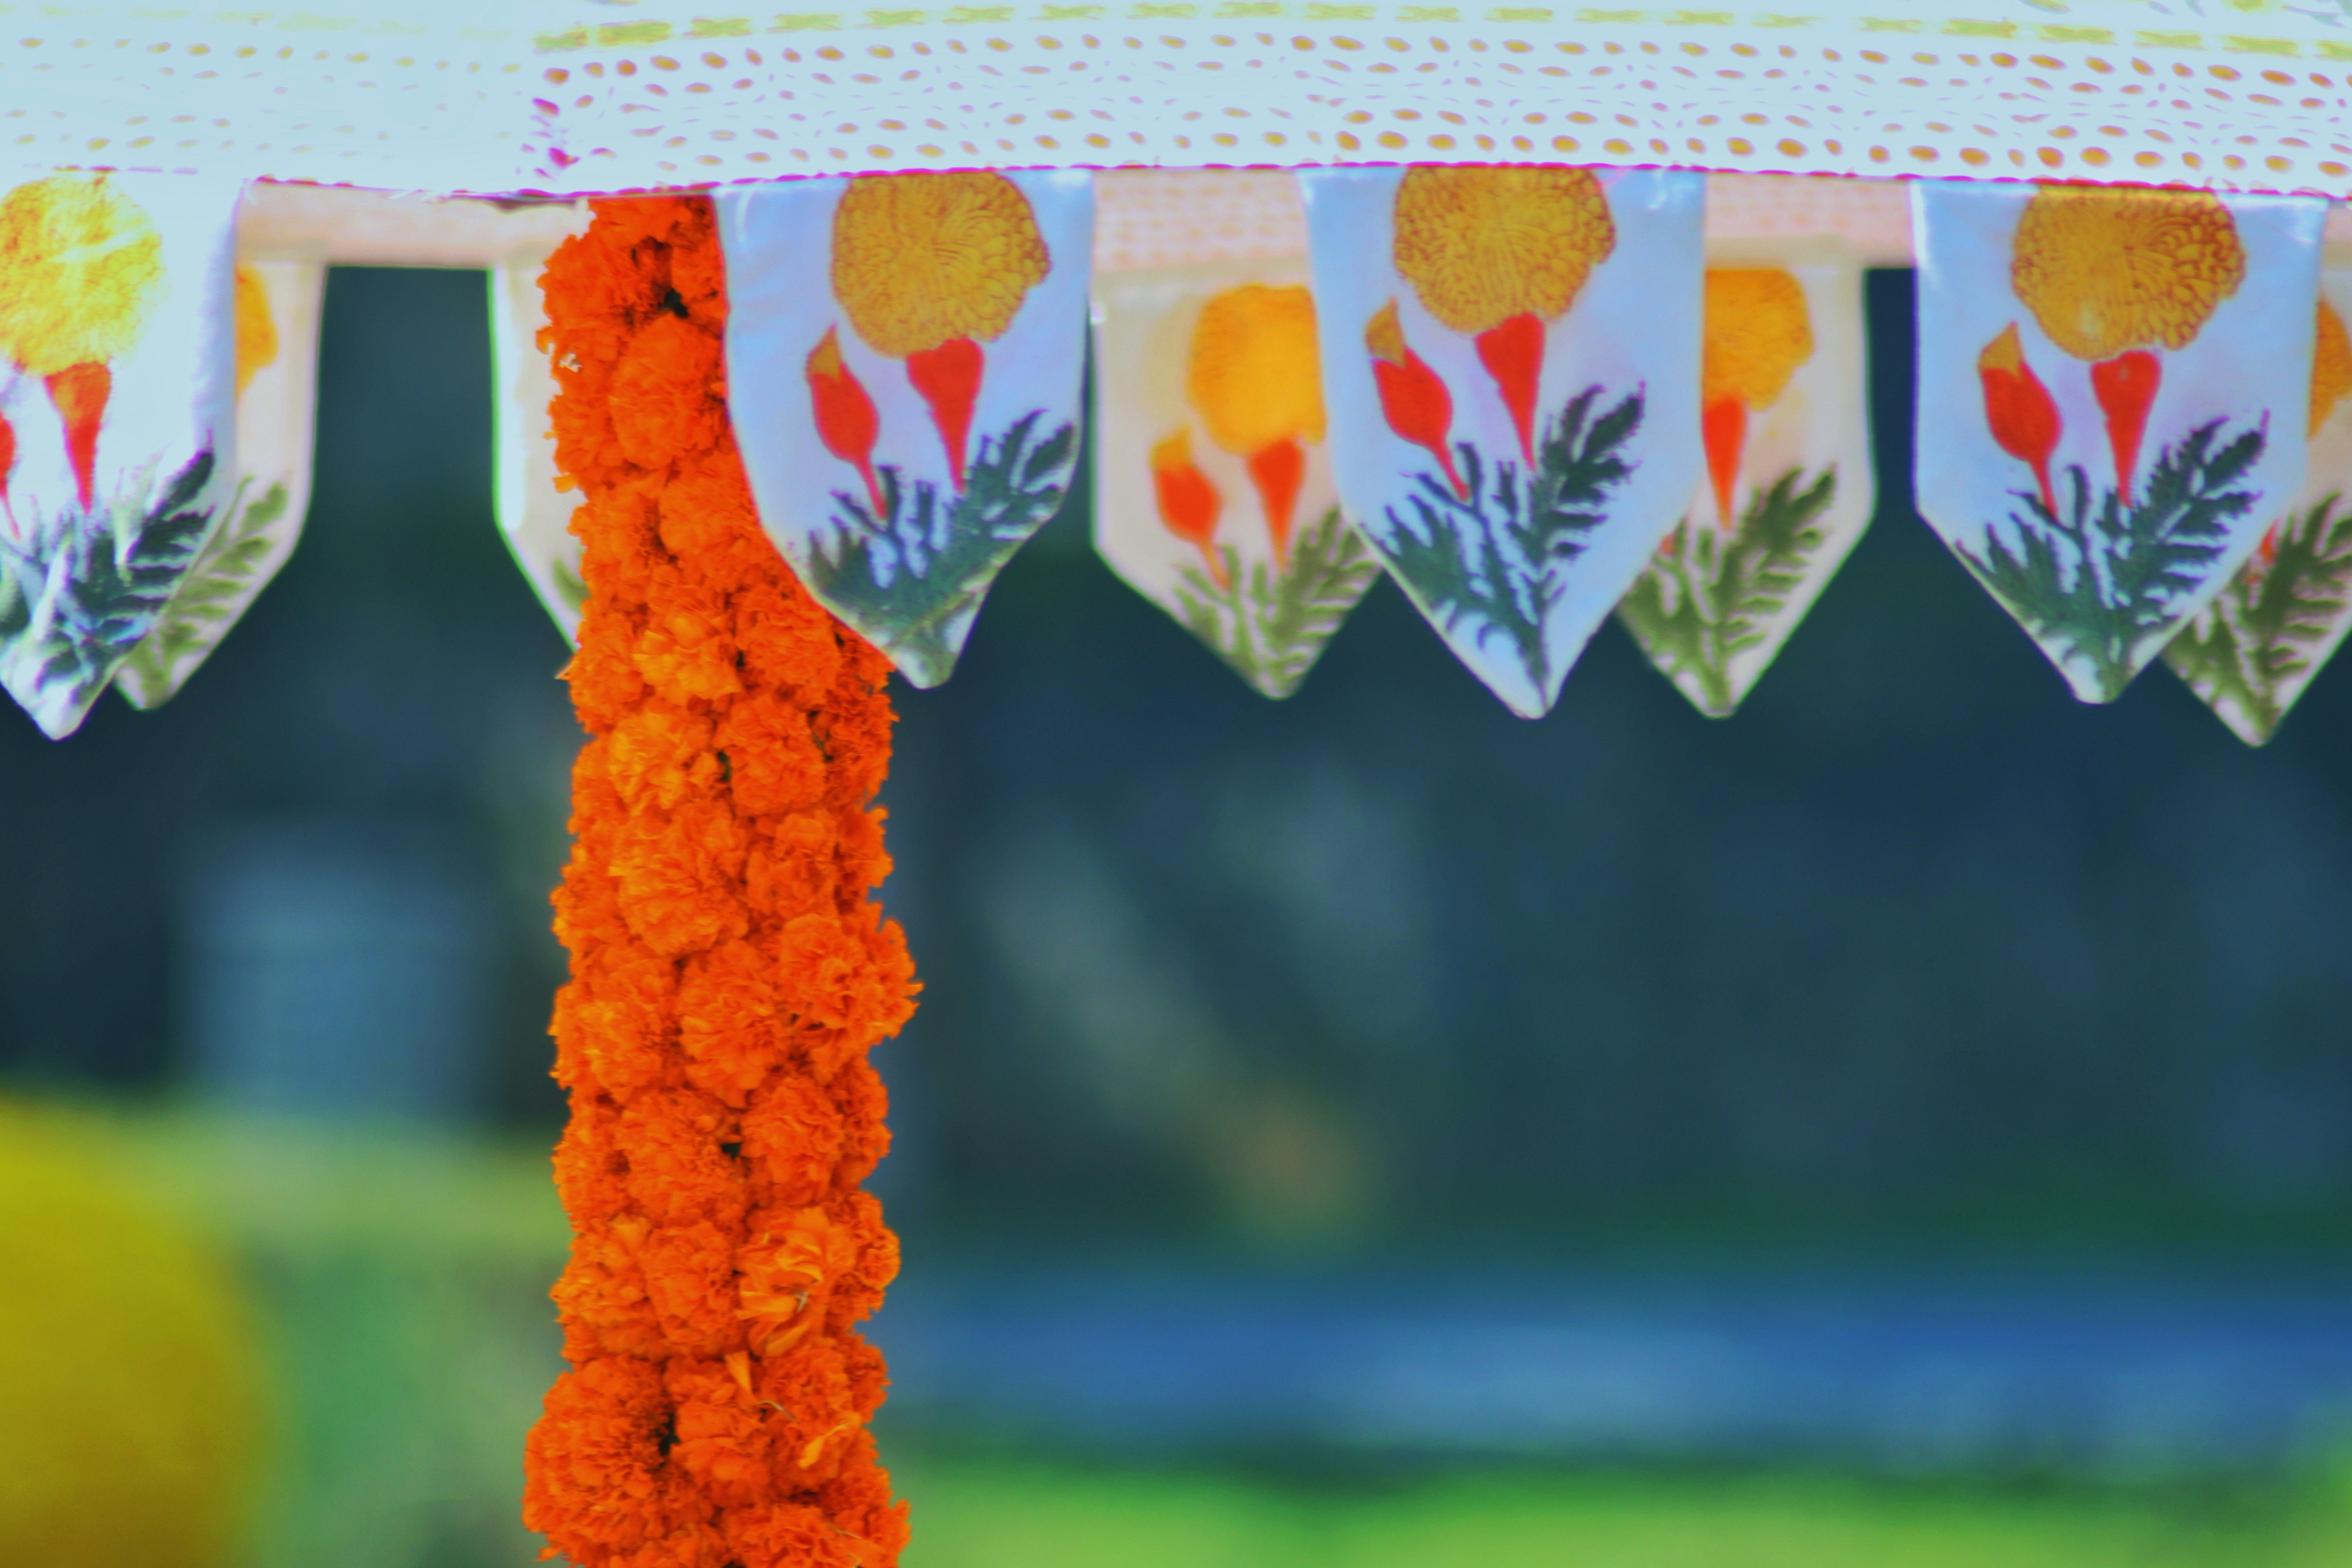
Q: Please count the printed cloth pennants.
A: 9